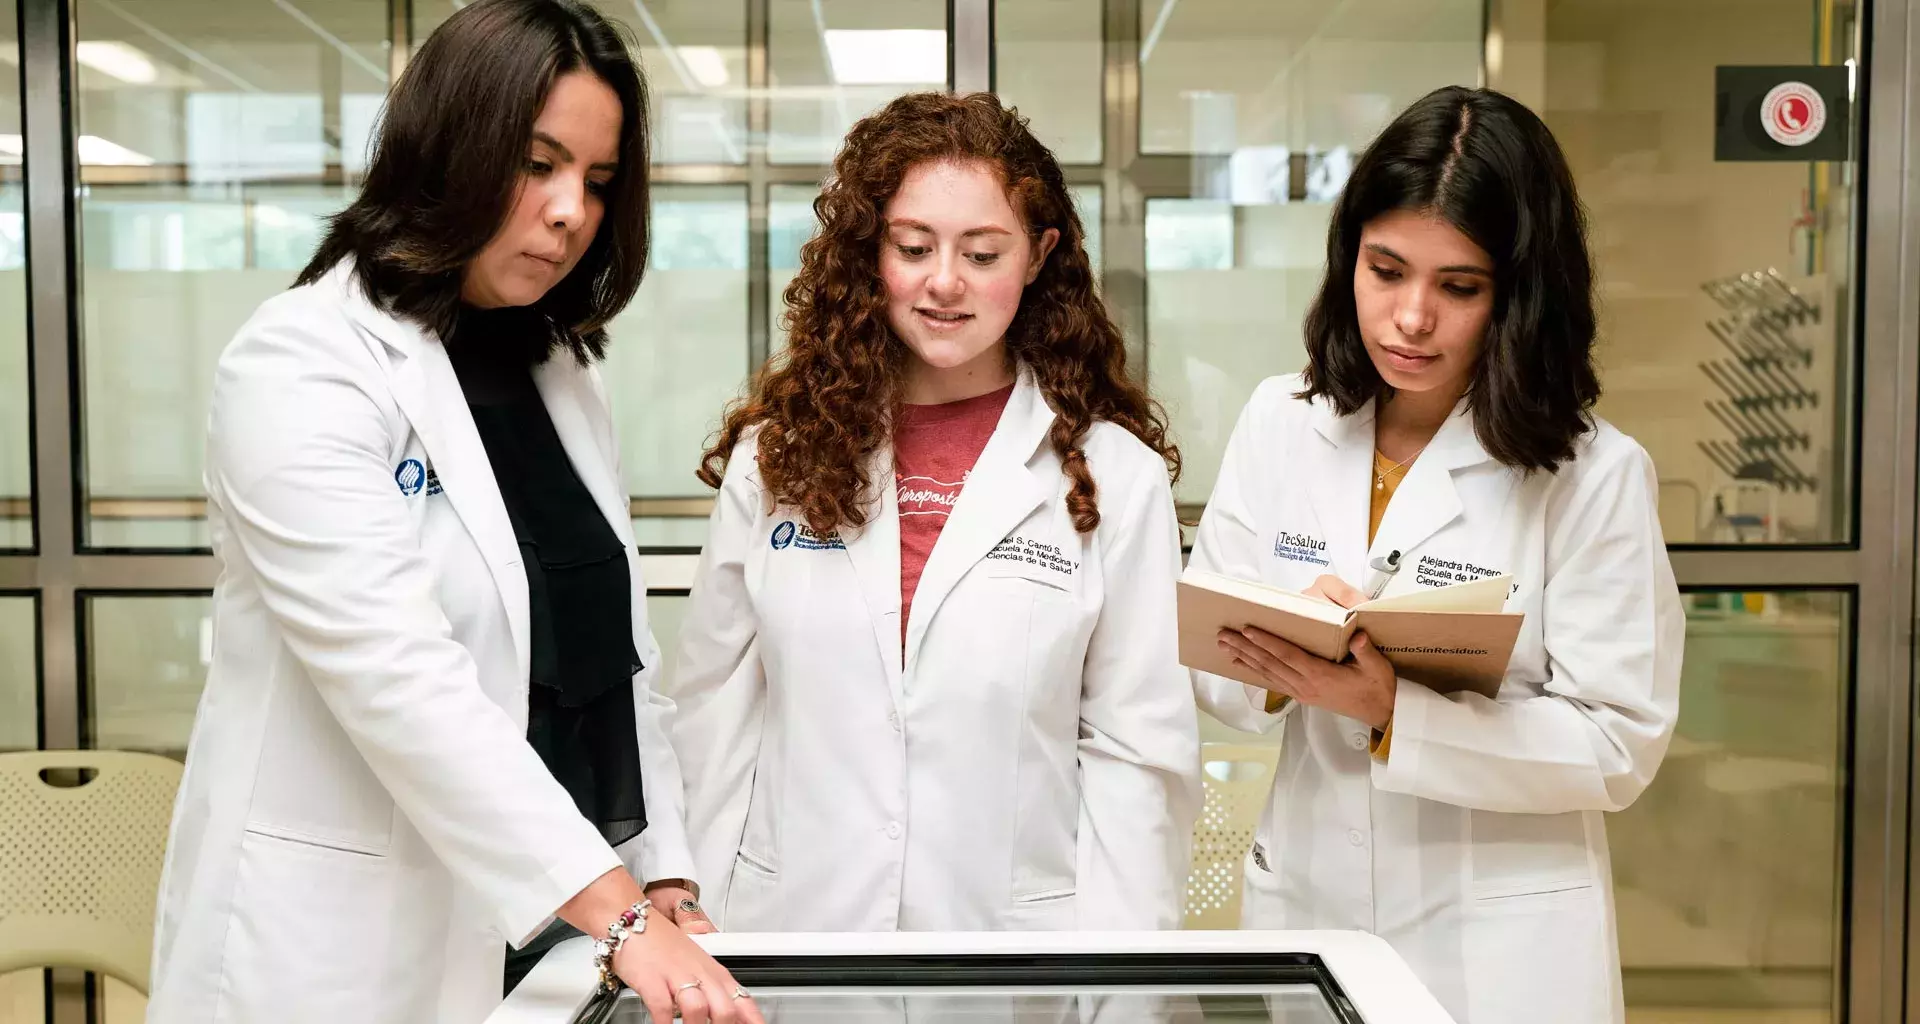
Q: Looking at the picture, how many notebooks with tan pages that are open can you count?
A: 1